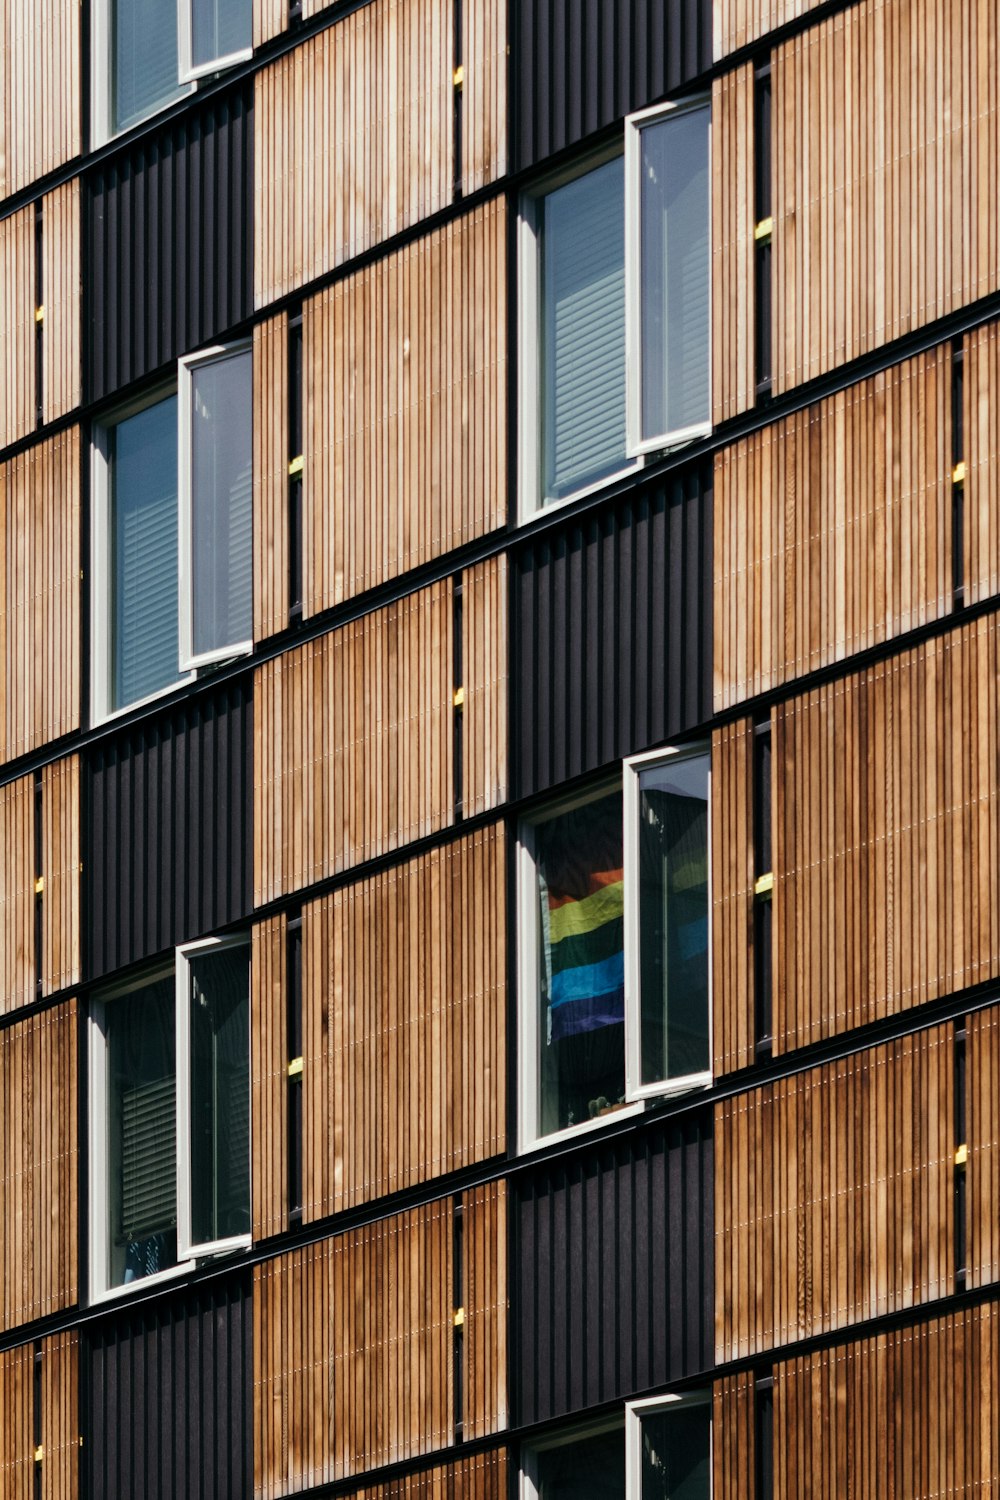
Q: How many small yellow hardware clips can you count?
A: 12